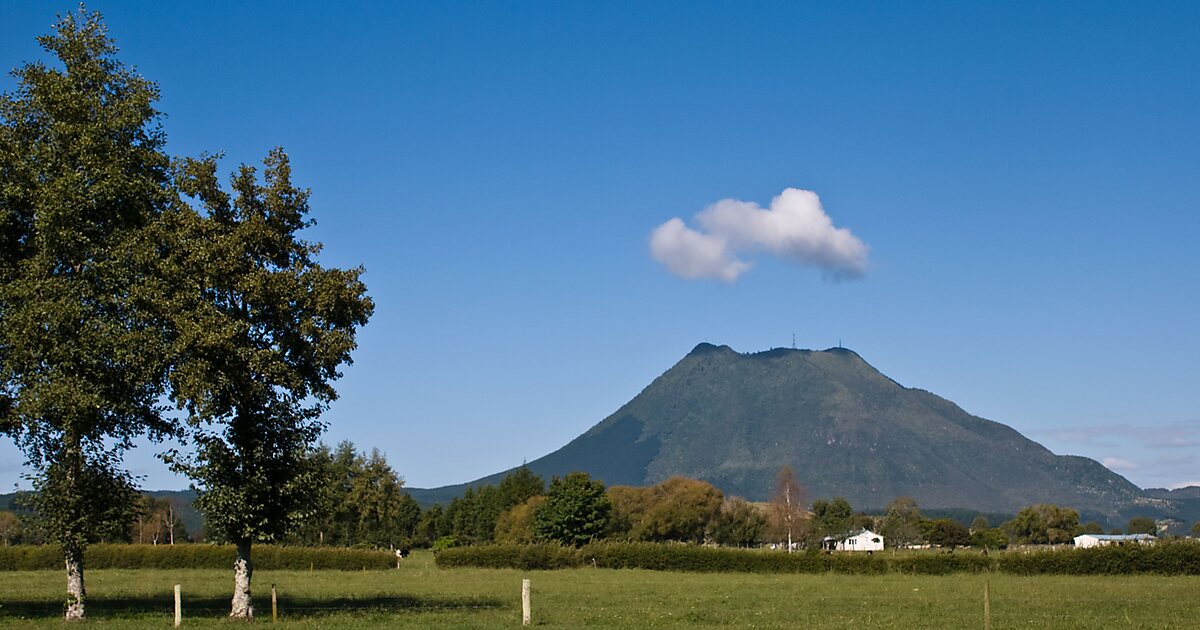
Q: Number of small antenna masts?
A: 2